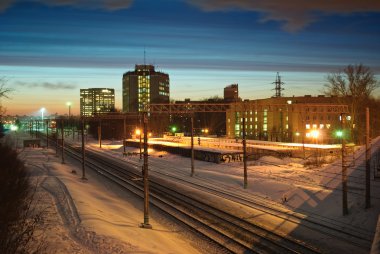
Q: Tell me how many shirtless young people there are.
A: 0